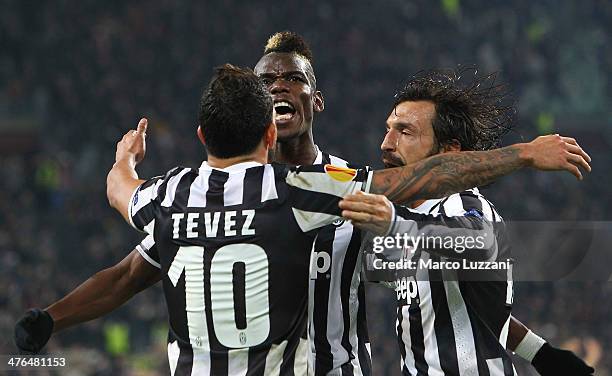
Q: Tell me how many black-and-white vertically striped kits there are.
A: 3